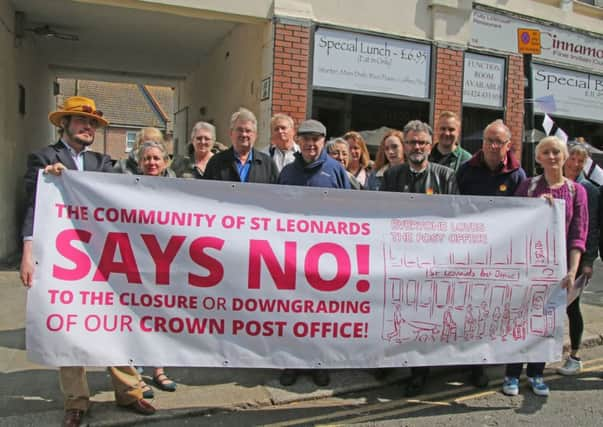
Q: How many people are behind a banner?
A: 15